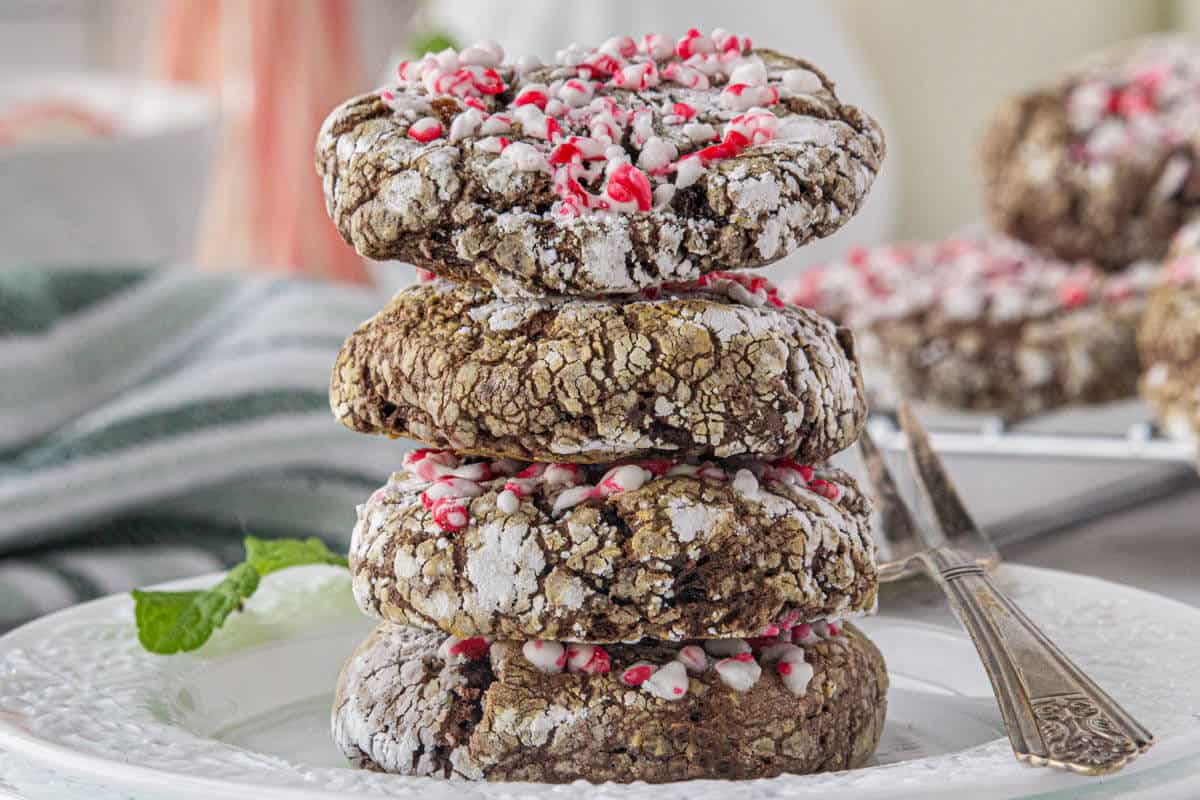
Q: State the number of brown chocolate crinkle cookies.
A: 7